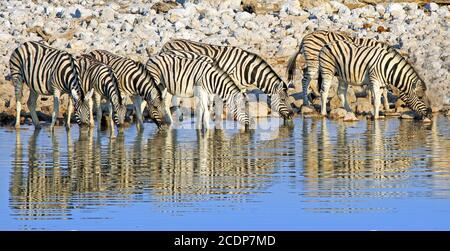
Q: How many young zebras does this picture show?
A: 1